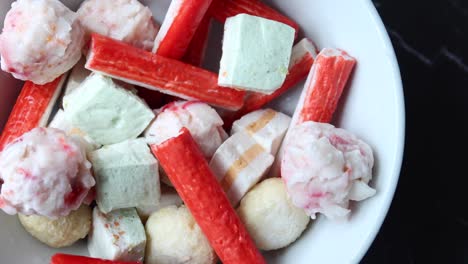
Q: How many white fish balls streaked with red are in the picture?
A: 5